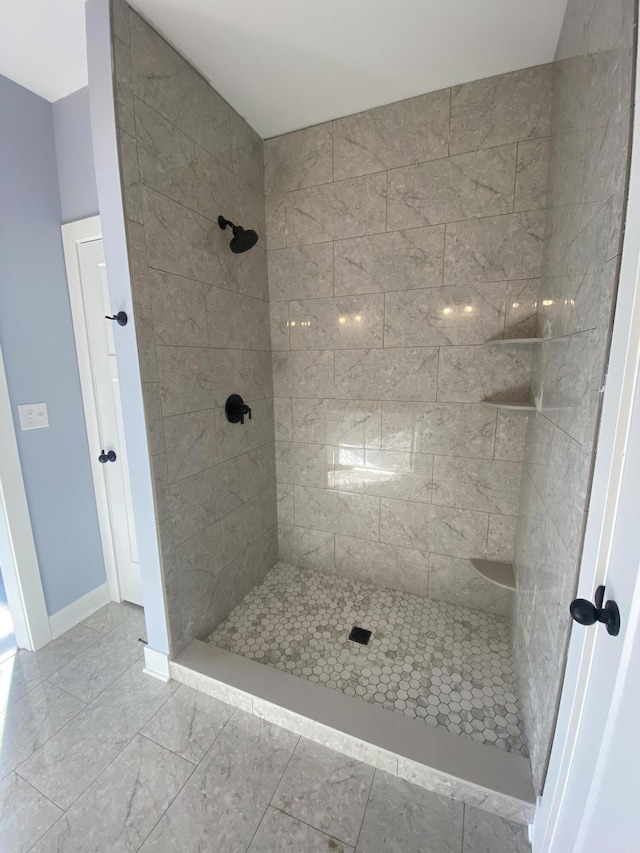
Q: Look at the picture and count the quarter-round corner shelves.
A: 3